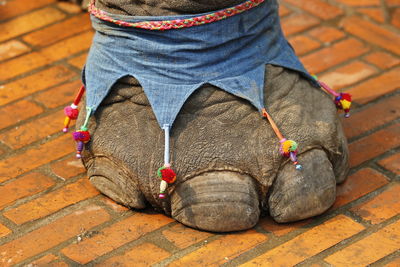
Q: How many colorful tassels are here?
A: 5